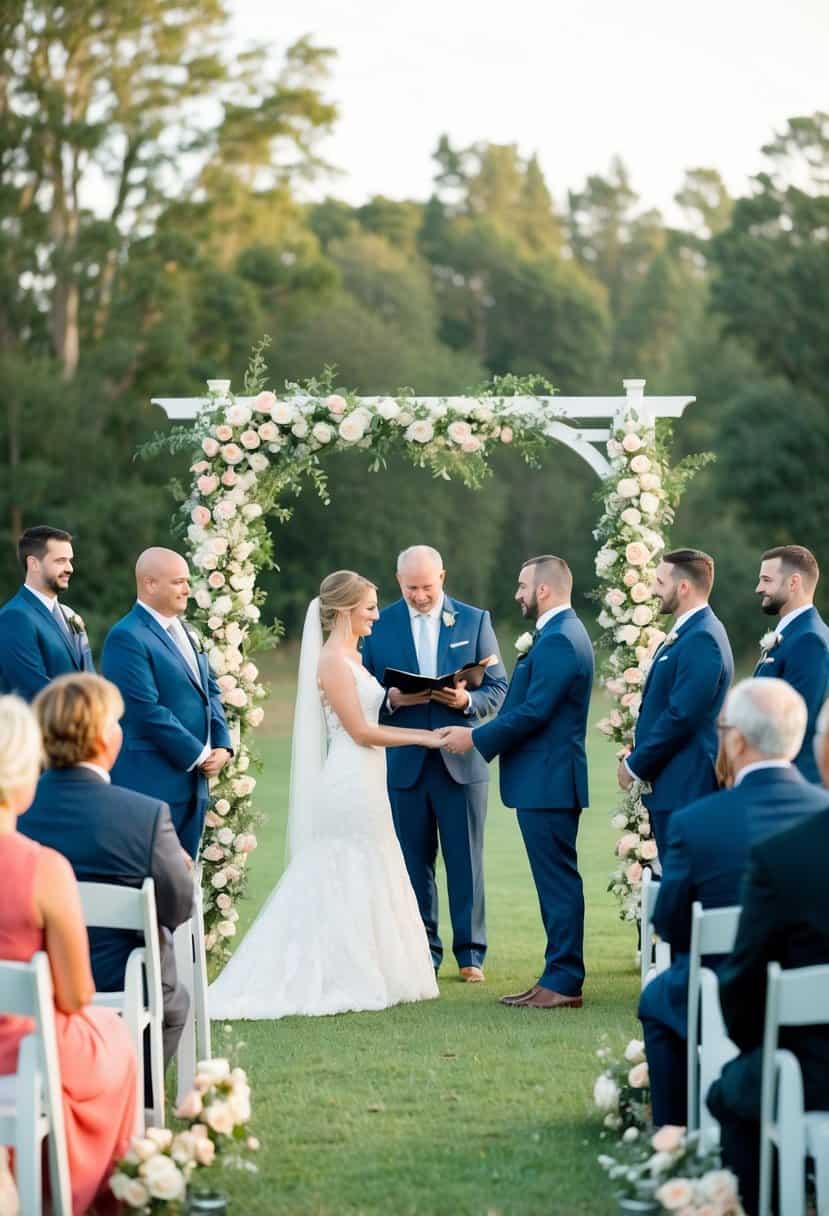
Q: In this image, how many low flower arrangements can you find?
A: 4